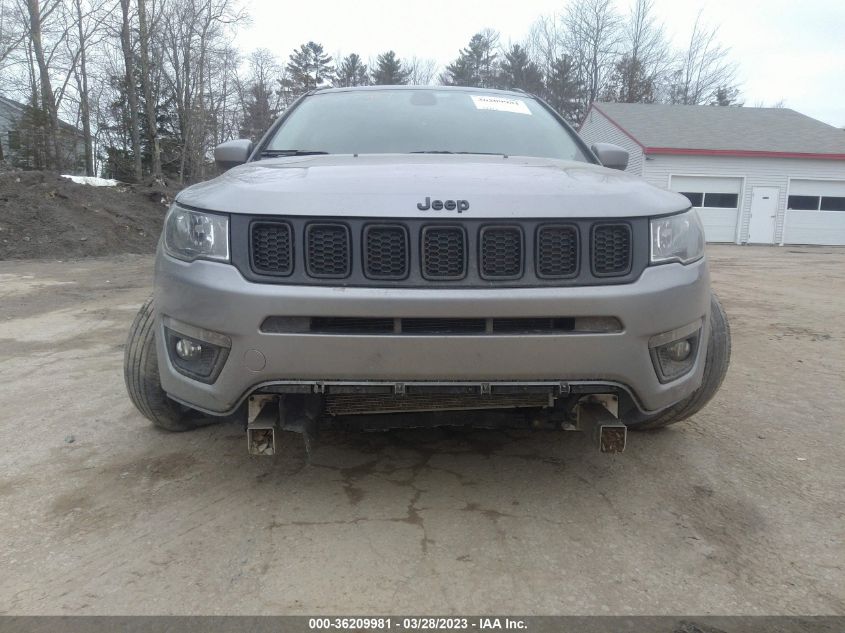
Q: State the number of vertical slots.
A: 7